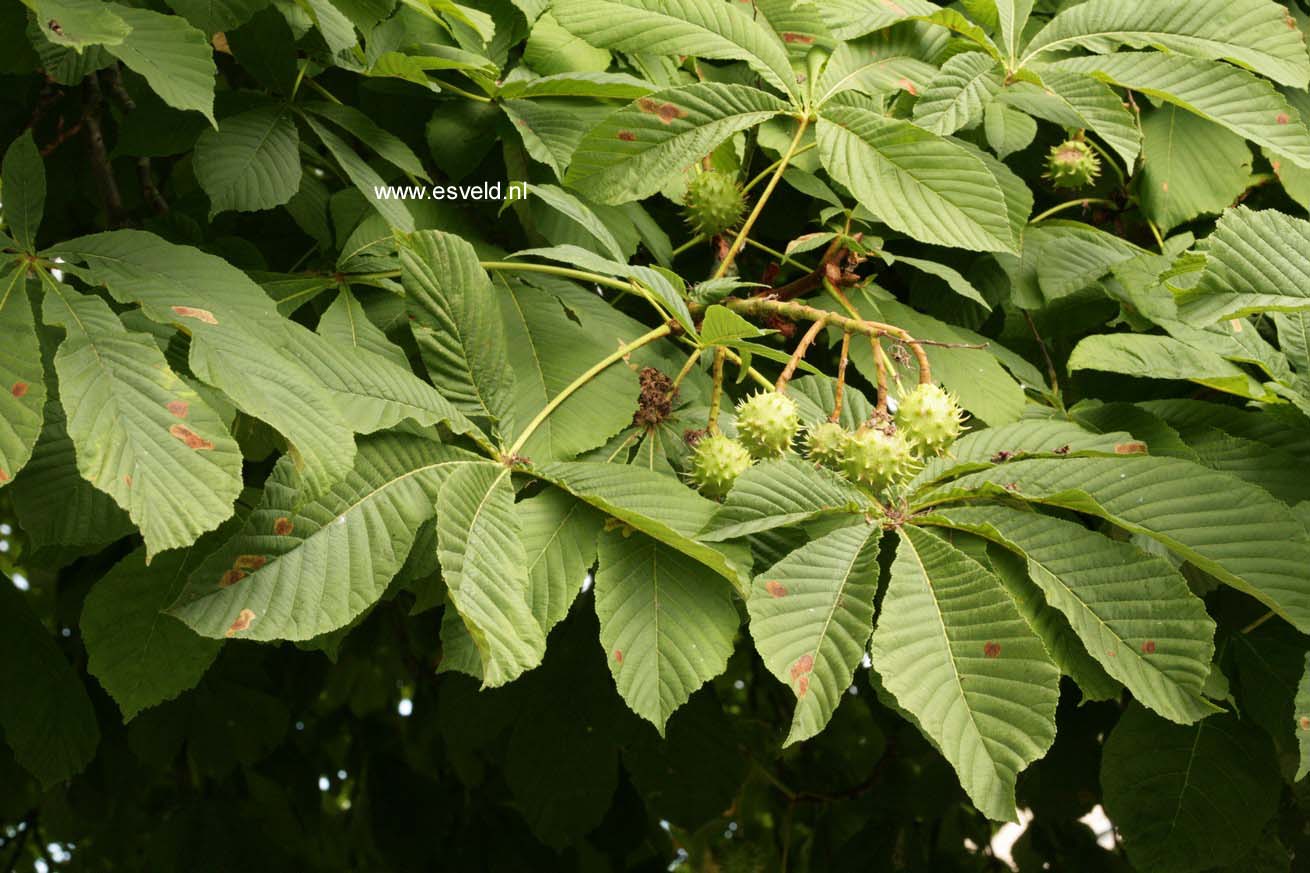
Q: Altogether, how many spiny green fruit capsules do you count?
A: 7